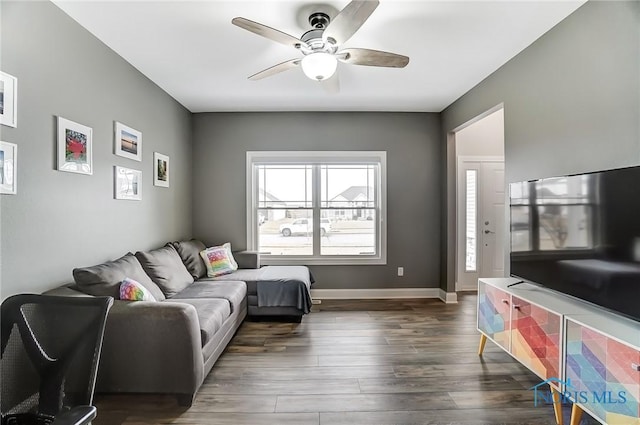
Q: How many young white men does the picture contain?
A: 0